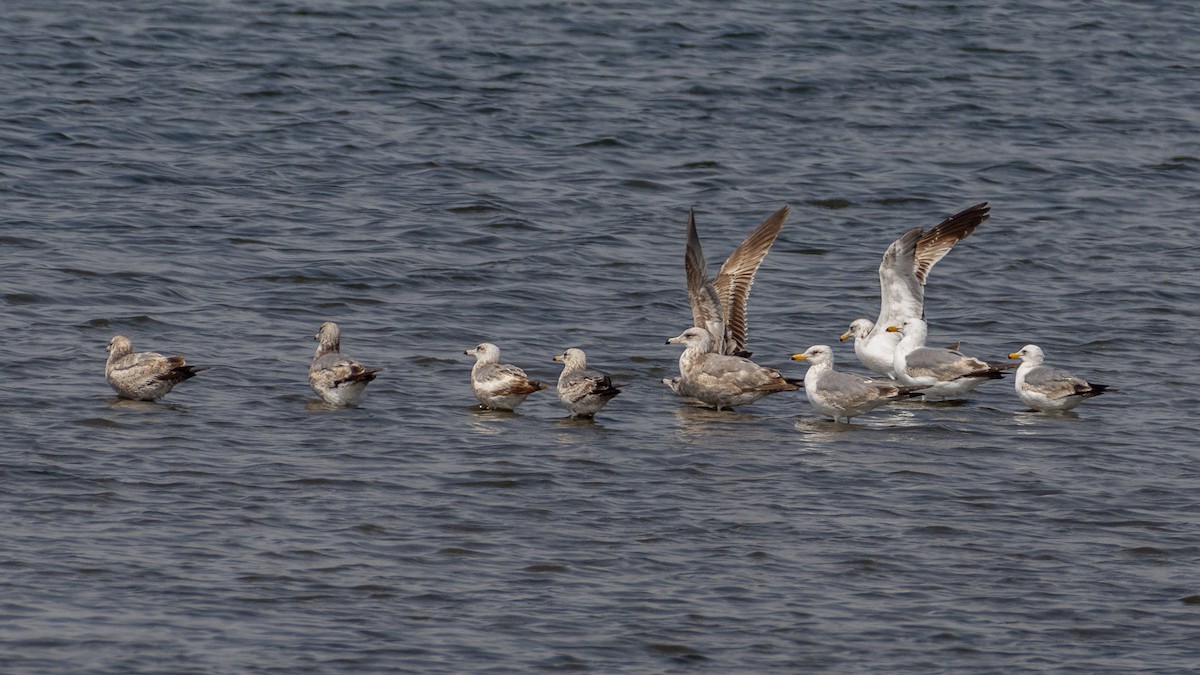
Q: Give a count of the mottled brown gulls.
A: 6